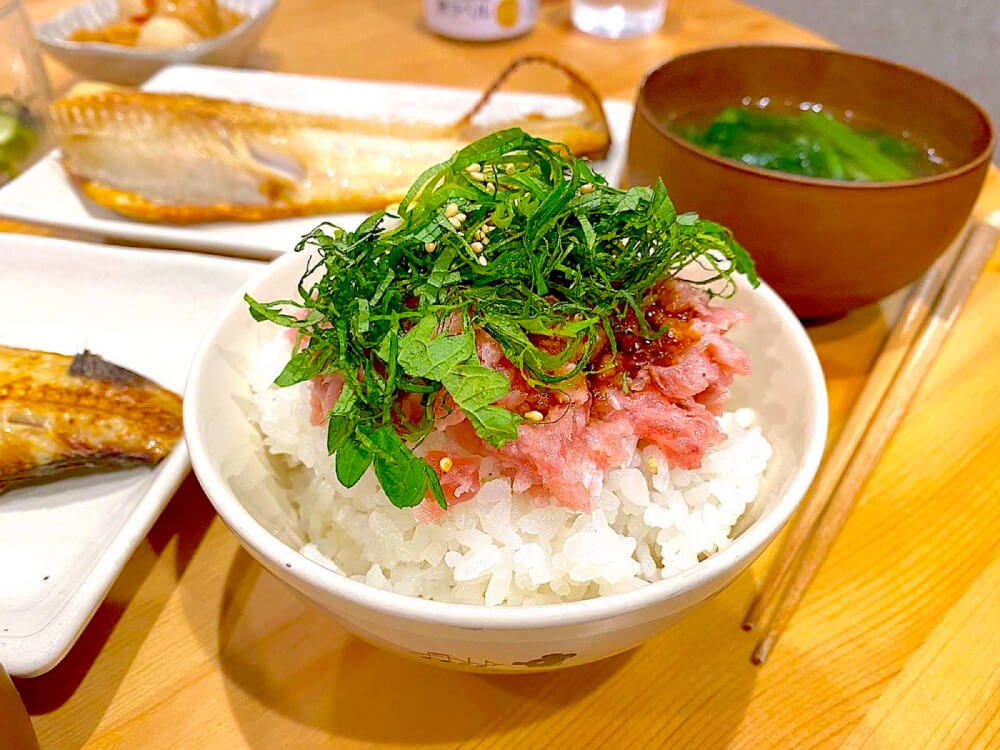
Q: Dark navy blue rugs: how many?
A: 0